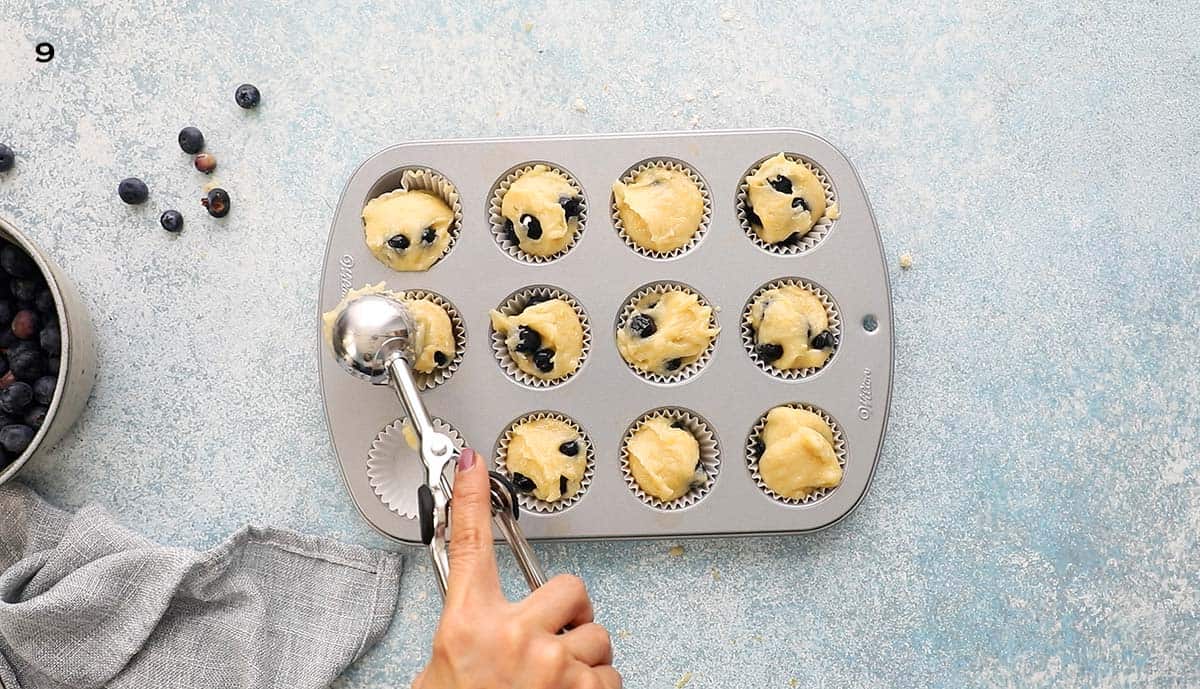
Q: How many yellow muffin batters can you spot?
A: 11